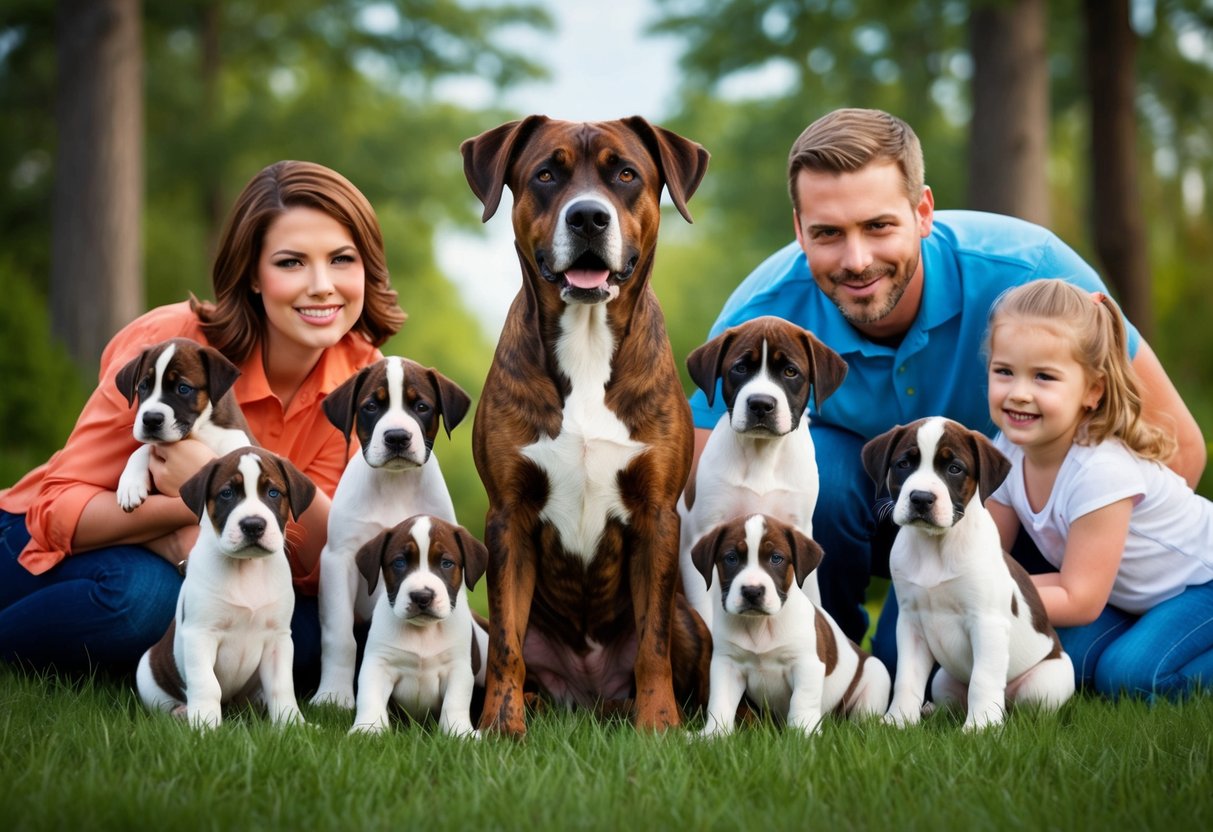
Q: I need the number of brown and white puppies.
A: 7